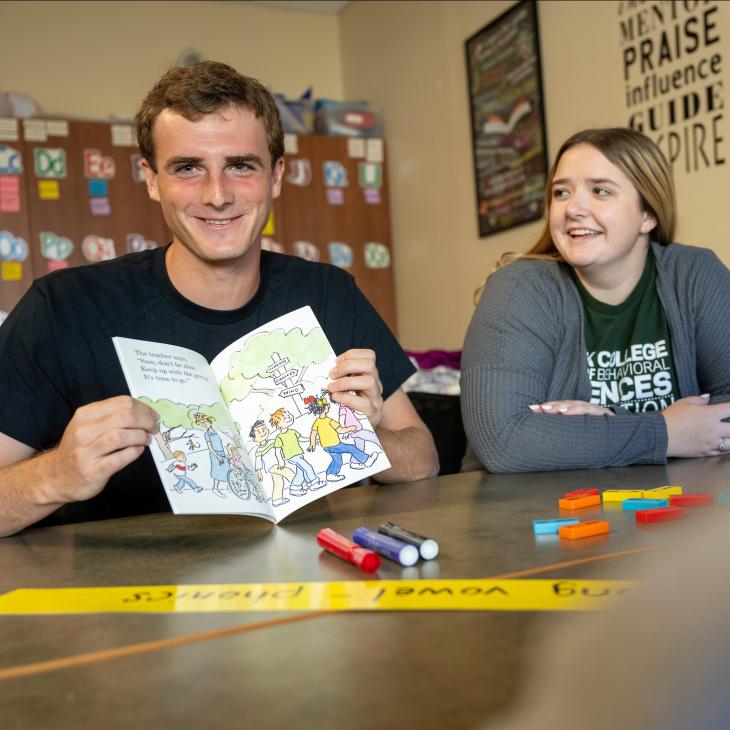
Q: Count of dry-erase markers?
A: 3